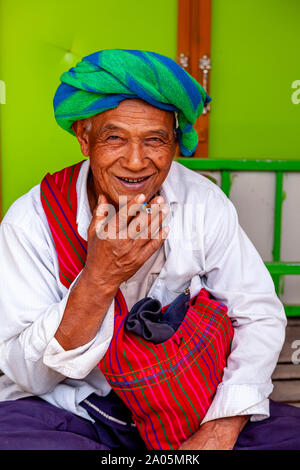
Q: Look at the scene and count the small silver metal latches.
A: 2